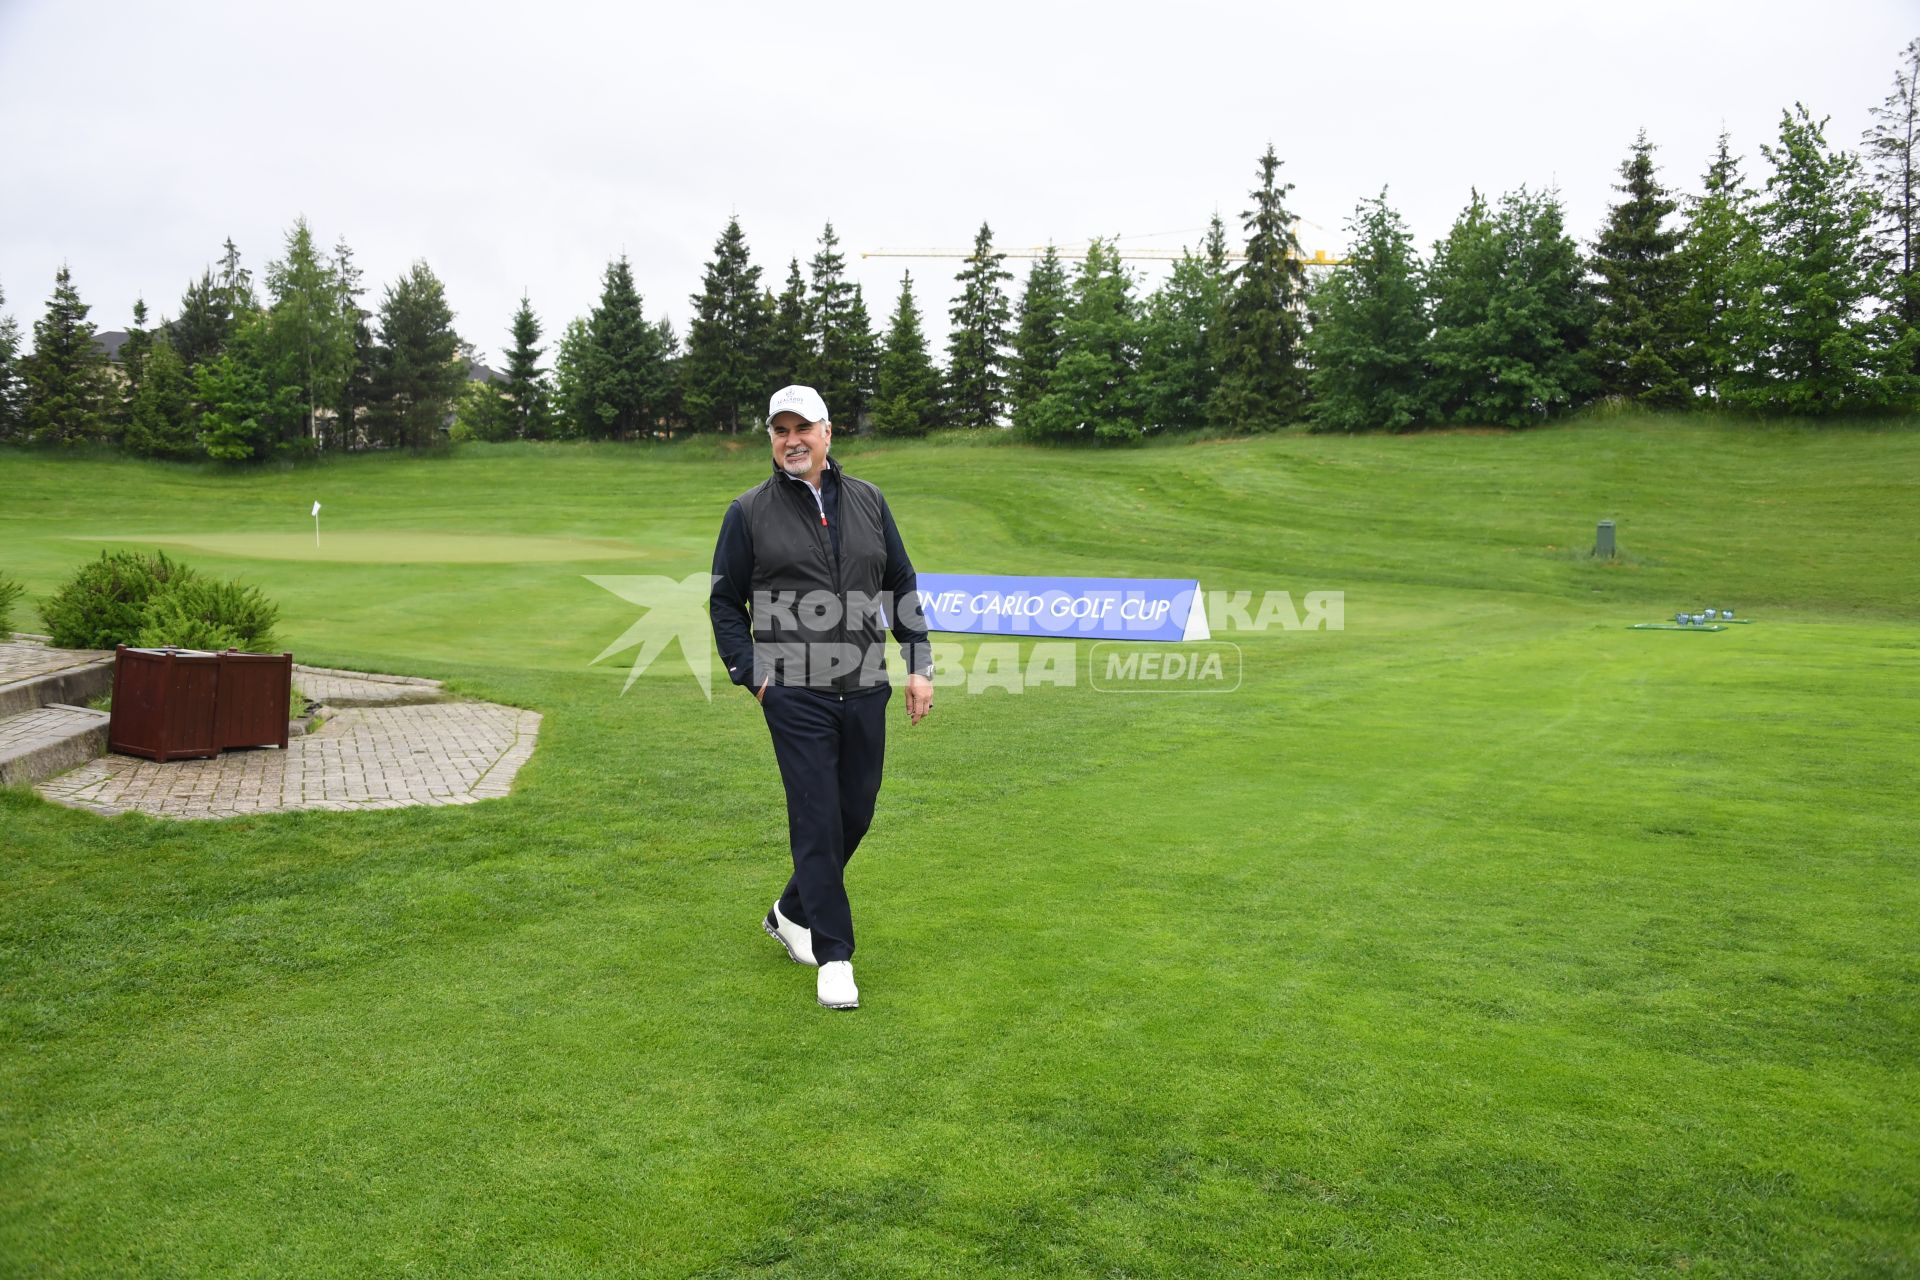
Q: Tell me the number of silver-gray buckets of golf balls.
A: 4